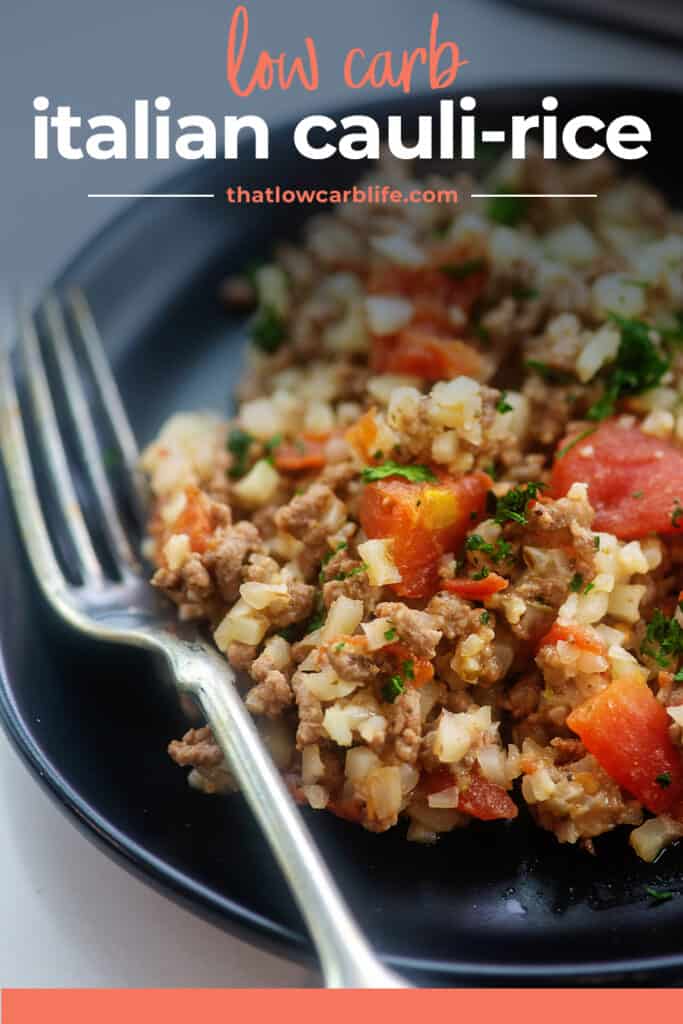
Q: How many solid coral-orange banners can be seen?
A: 1